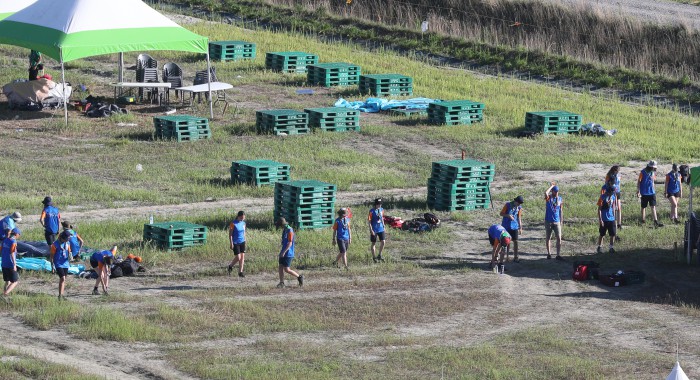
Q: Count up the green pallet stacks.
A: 13